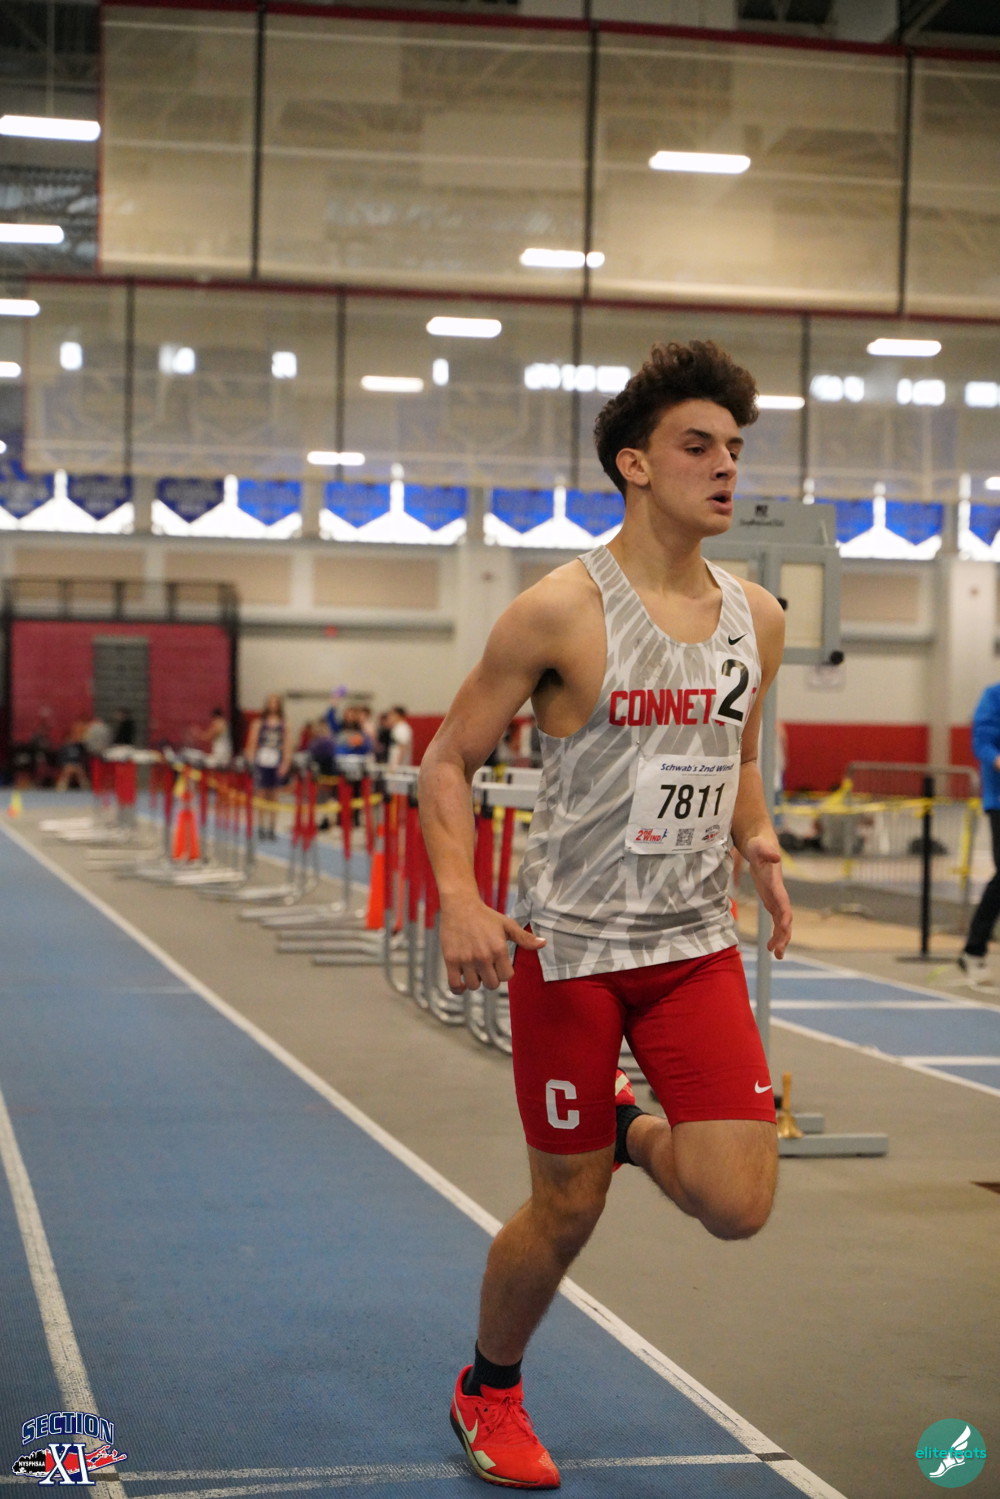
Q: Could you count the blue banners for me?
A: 11